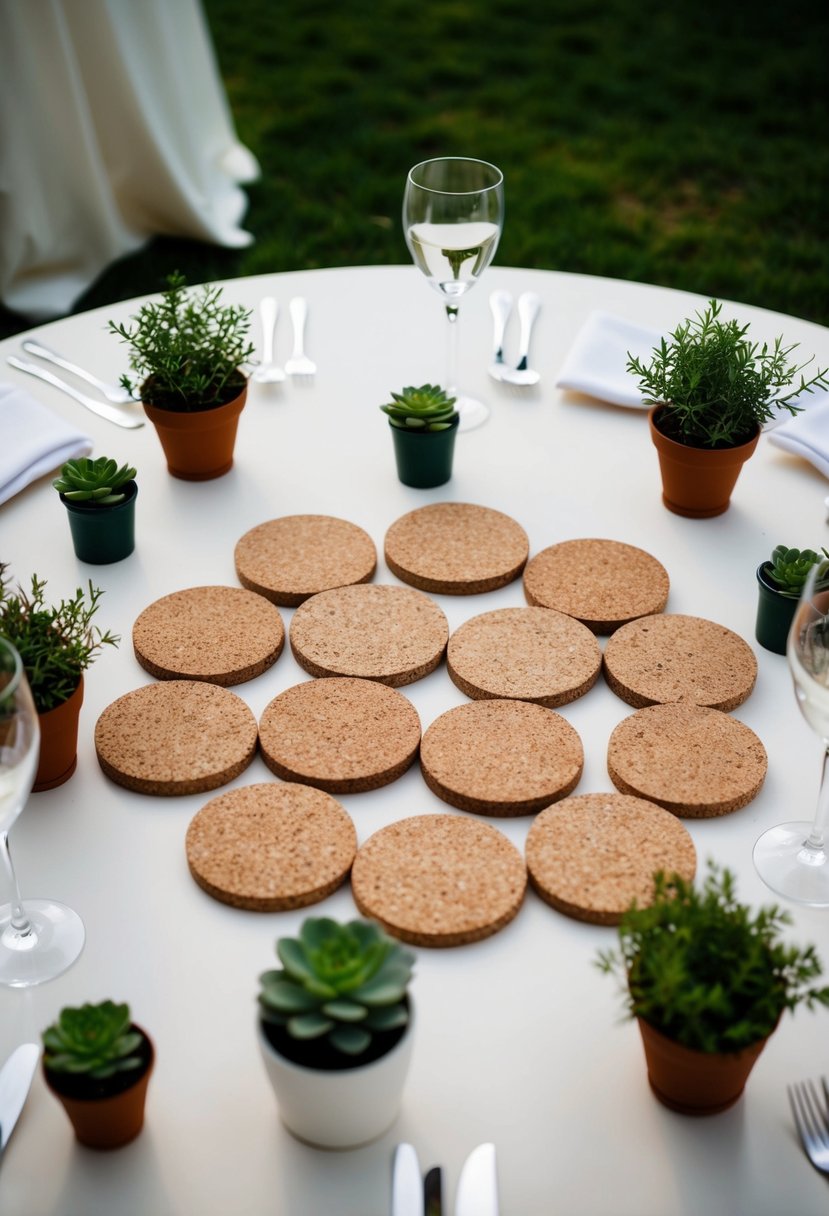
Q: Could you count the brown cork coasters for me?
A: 14